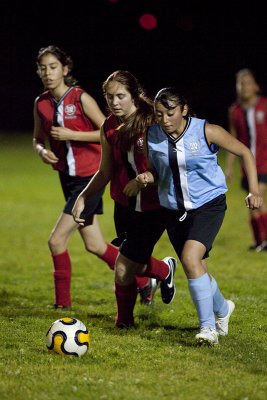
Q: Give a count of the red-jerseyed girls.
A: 3